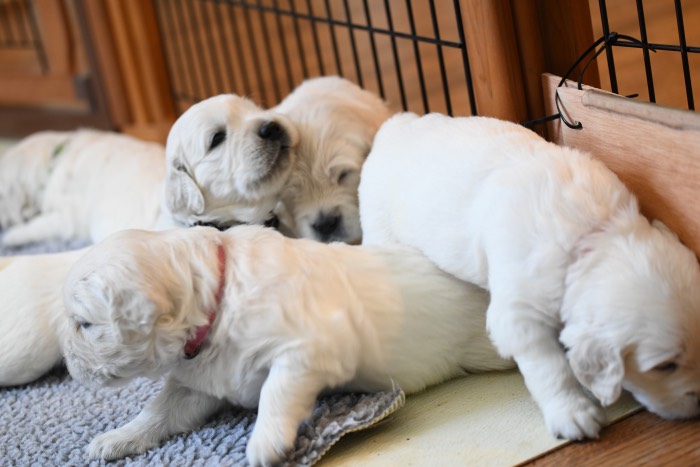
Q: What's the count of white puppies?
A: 6